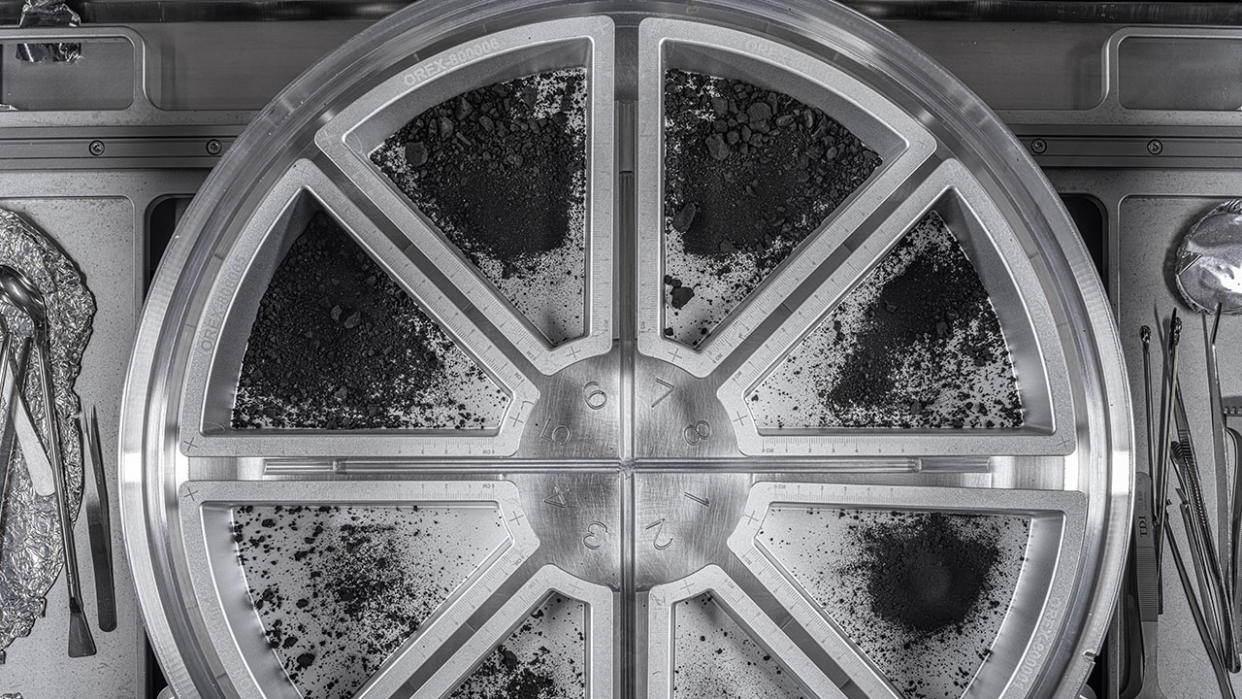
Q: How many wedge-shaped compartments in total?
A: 8